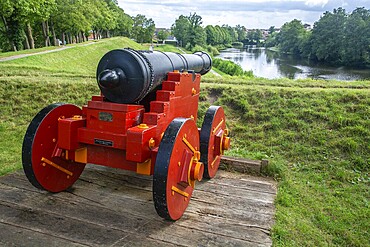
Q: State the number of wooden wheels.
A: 3